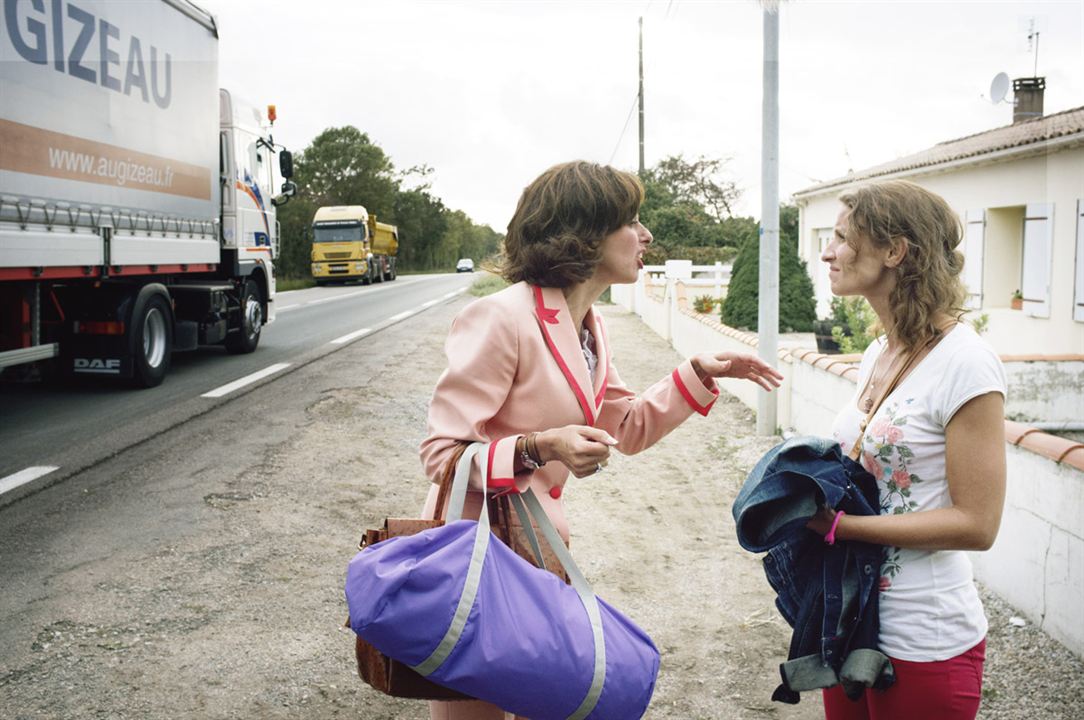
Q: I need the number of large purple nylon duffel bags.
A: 1